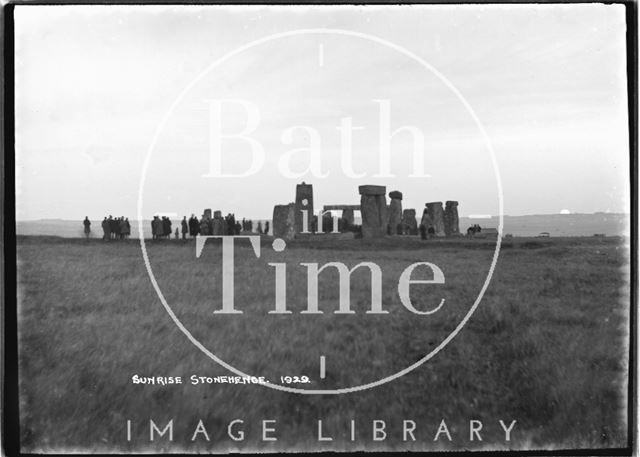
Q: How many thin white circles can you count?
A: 1